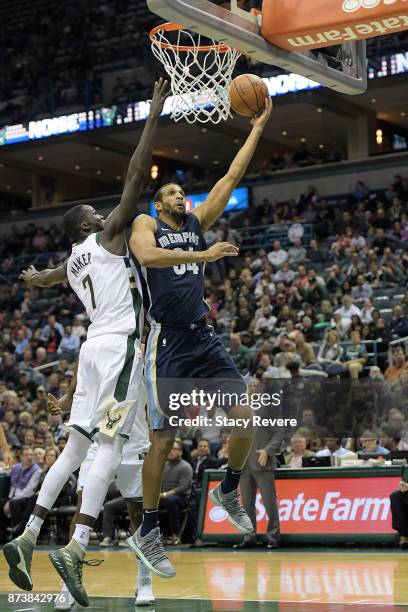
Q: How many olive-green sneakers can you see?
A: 2